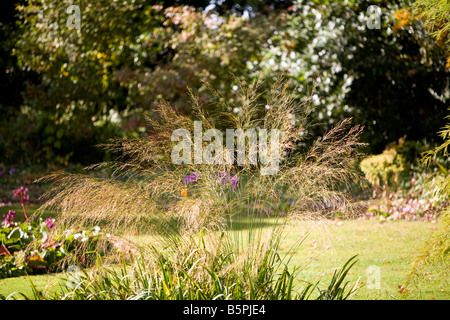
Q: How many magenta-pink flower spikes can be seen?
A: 3